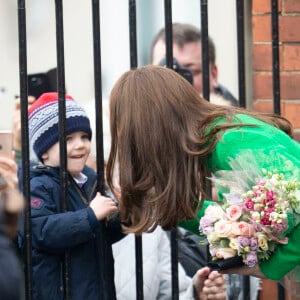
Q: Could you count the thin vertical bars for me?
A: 8